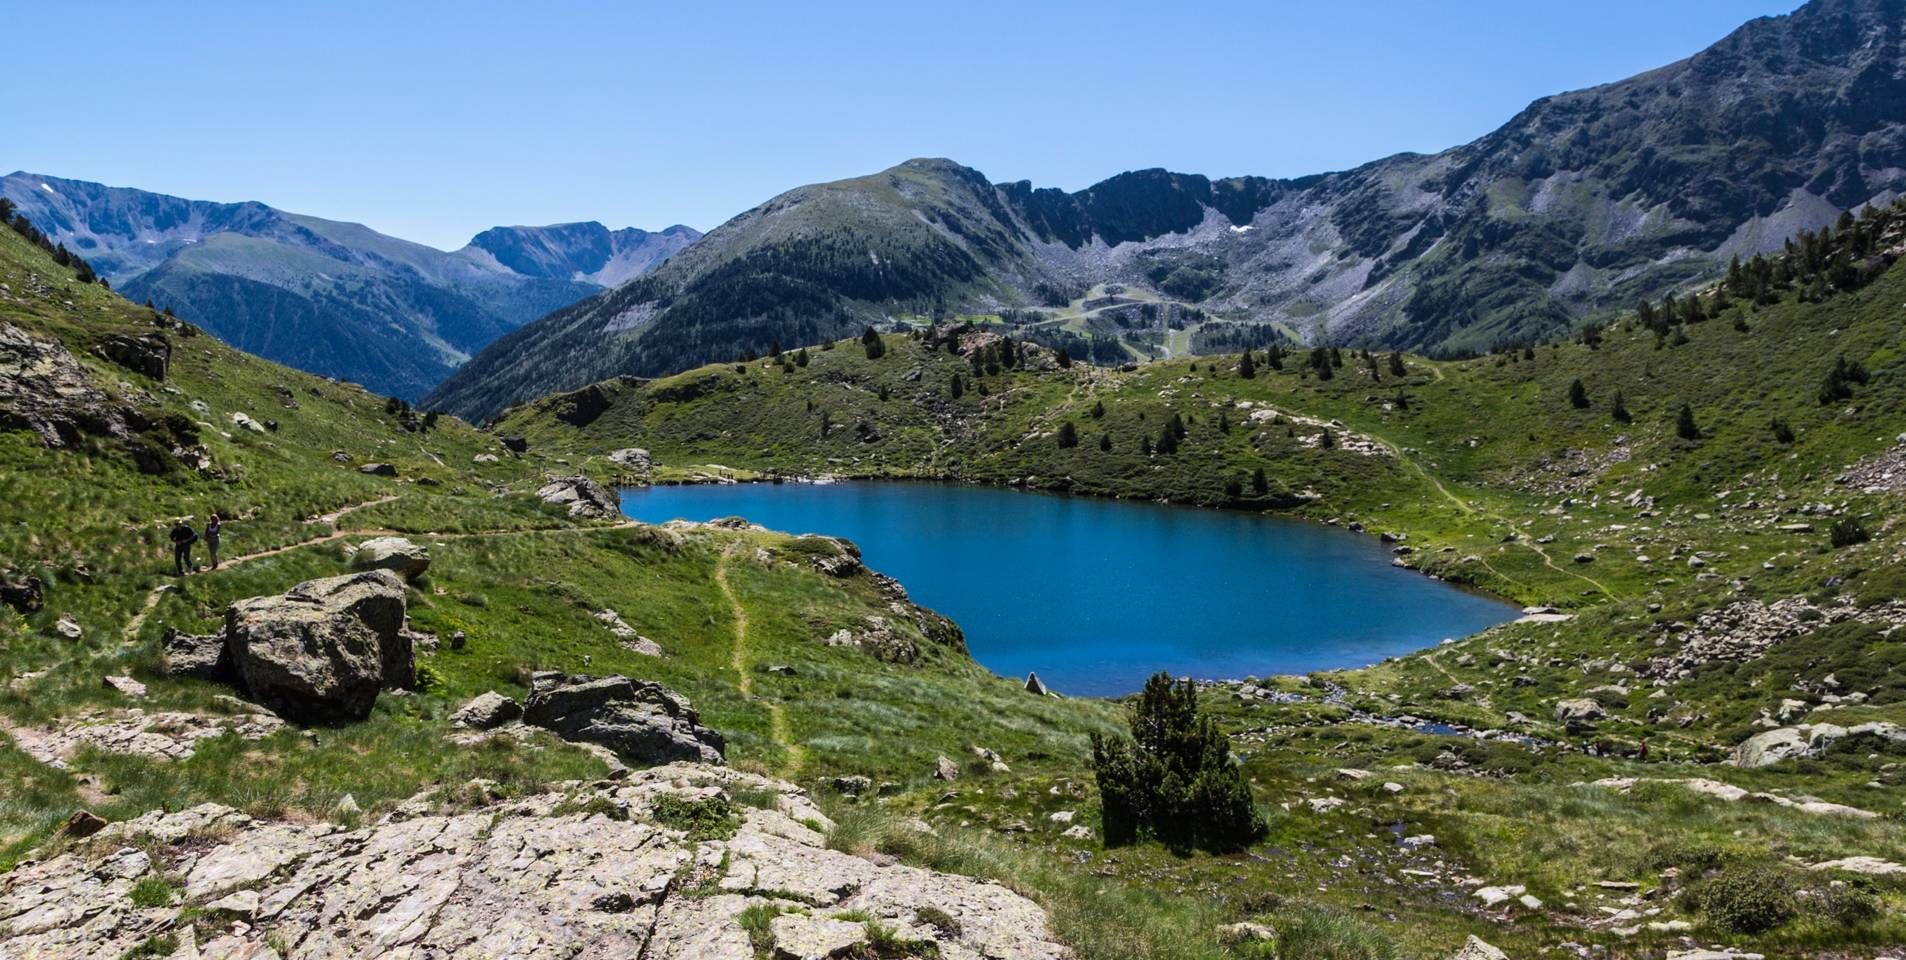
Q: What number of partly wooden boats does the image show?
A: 0